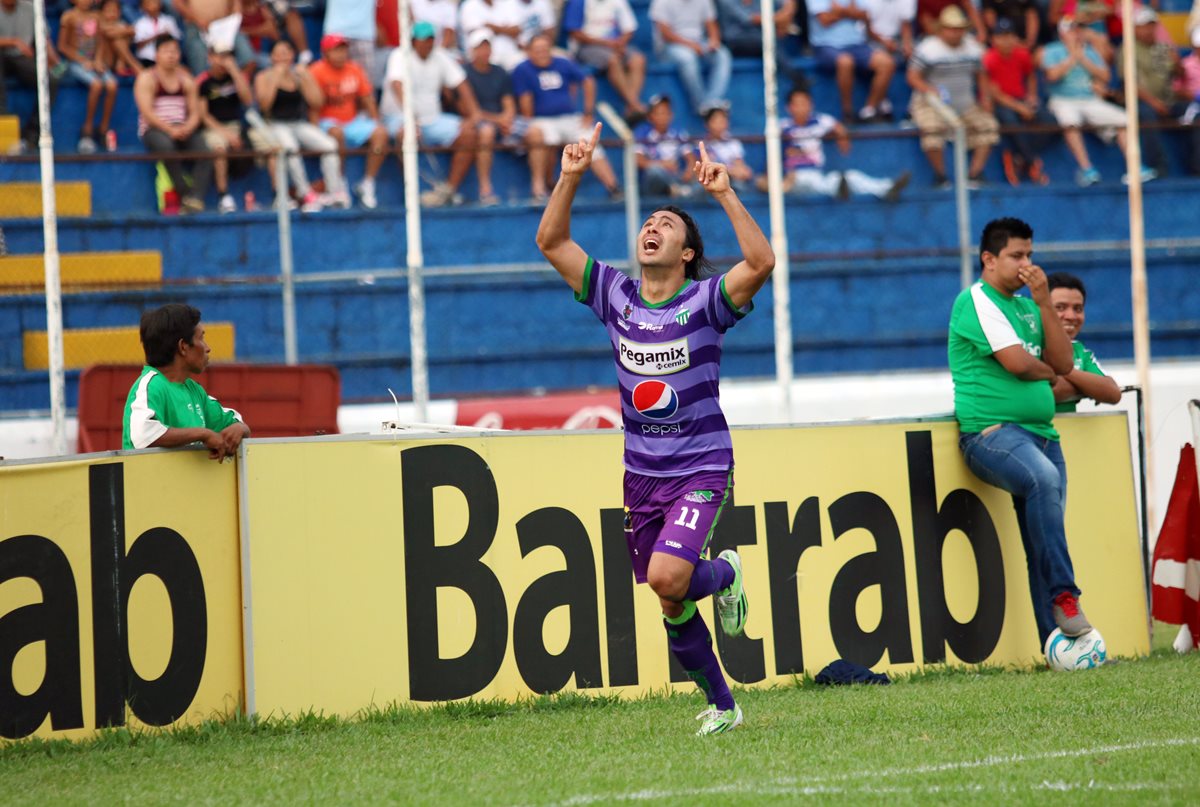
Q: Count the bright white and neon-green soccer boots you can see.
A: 2